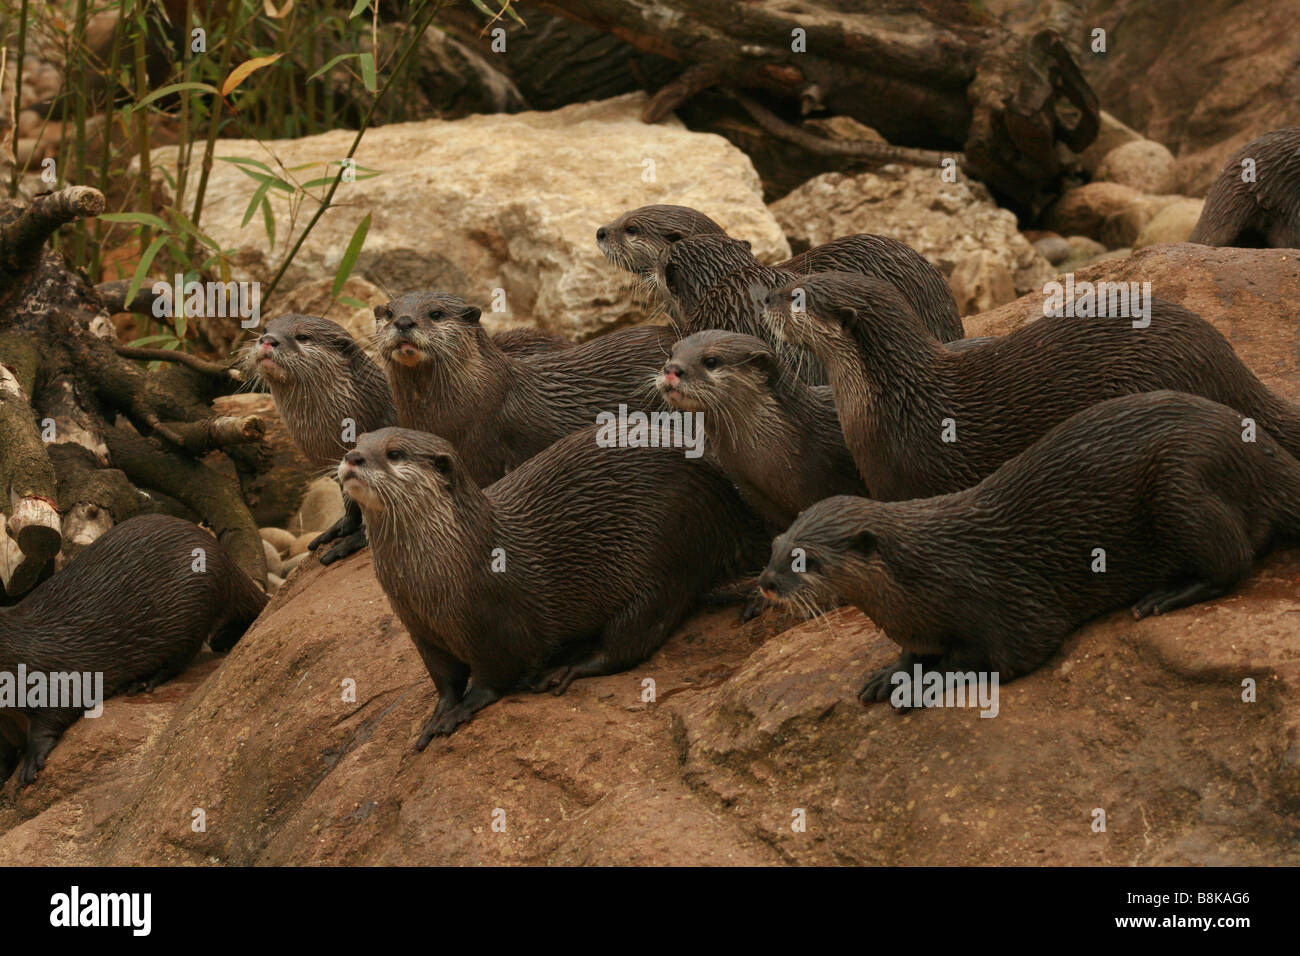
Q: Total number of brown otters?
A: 10